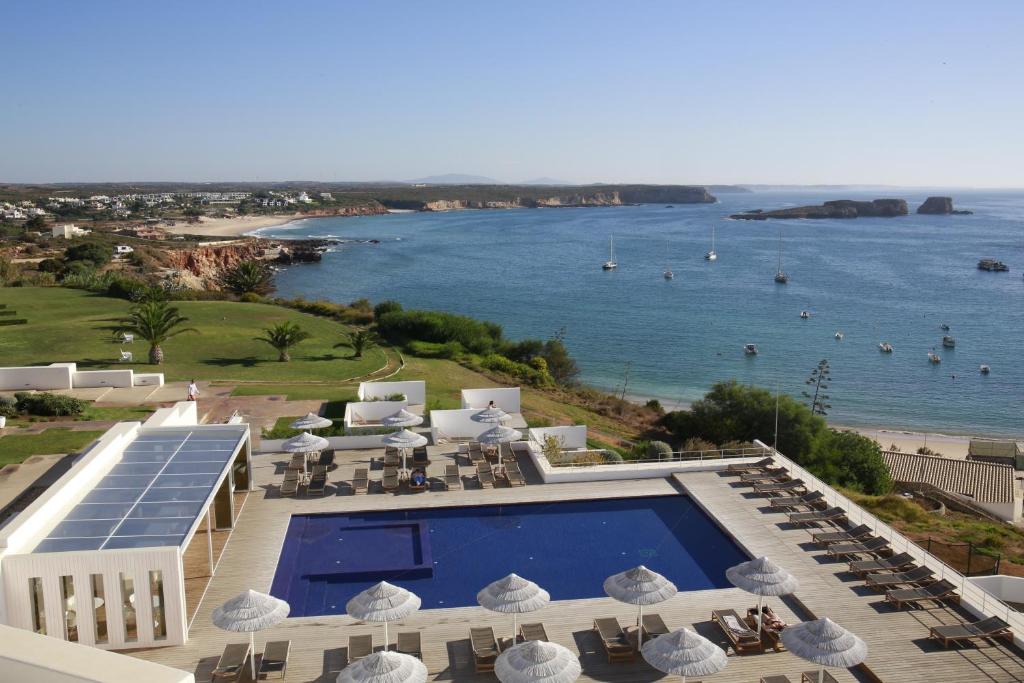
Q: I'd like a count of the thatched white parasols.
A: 15